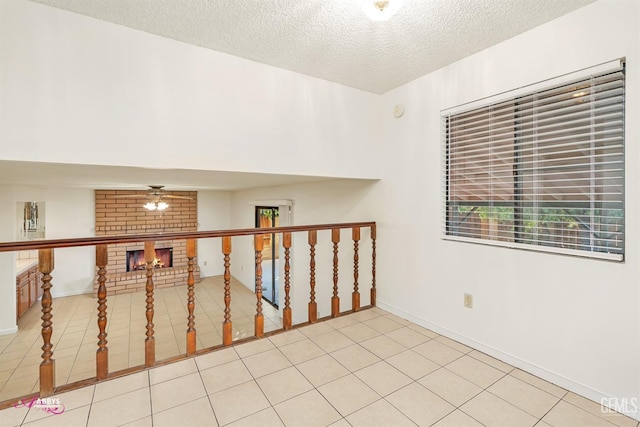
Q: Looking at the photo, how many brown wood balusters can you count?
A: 11